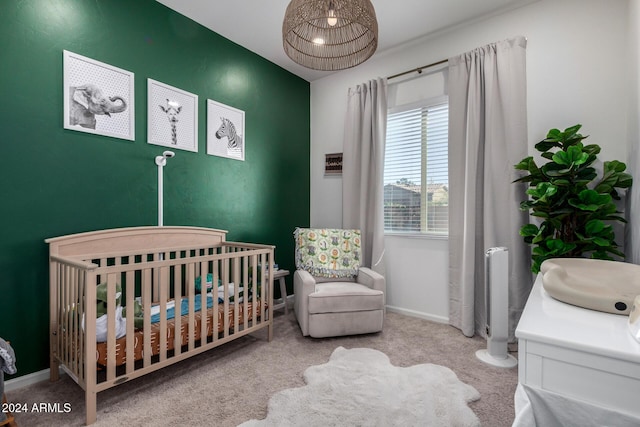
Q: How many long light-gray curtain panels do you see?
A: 2